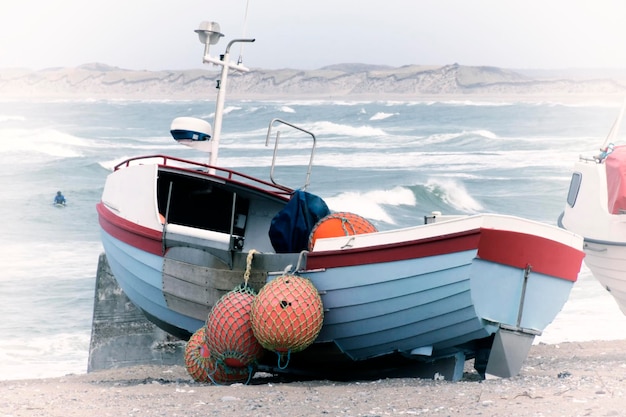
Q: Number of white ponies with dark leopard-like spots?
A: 0